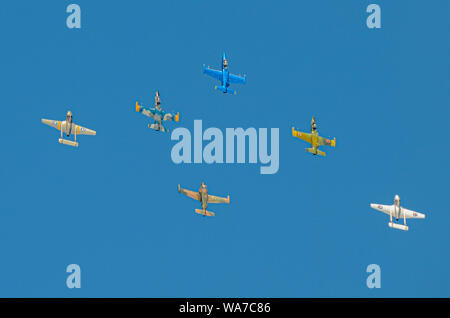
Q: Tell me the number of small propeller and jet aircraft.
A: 6